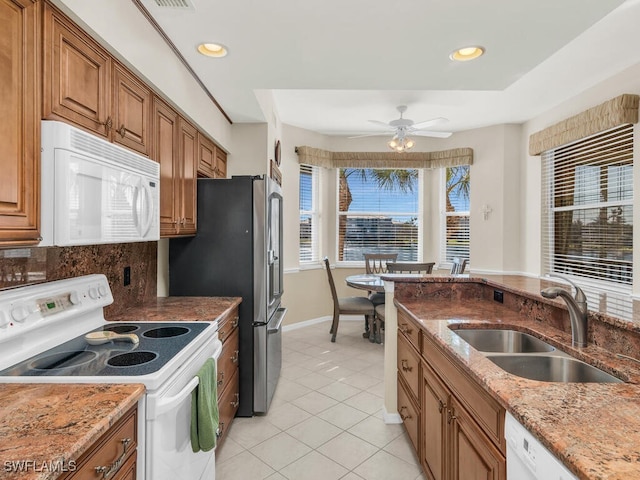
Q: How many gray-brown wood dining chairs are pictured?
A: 4